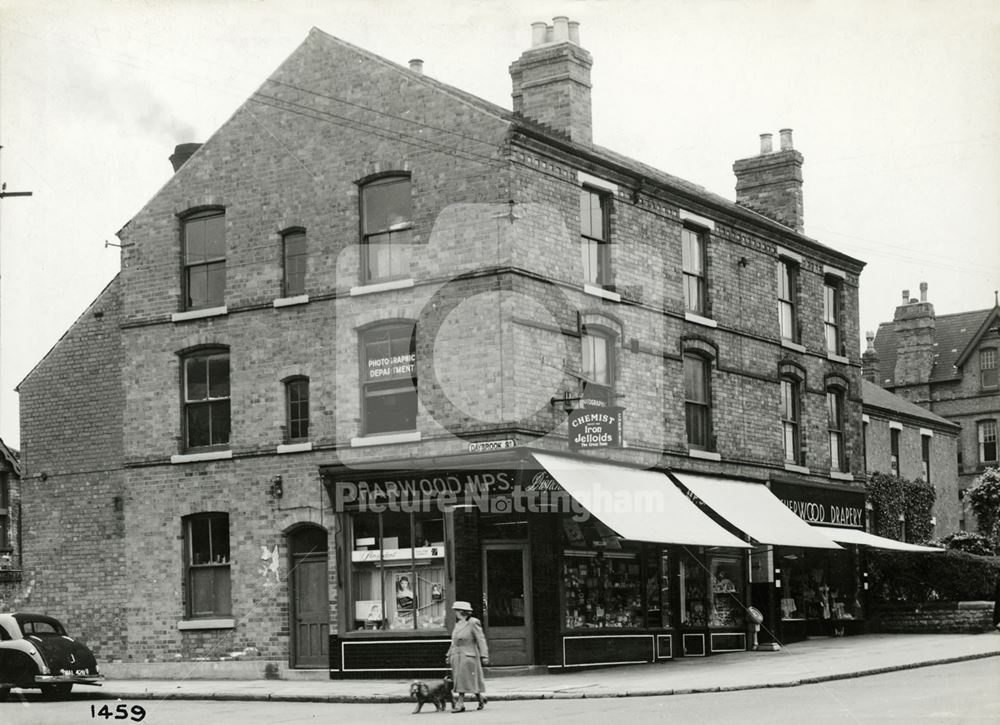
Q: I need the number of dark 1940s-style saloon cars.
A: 1